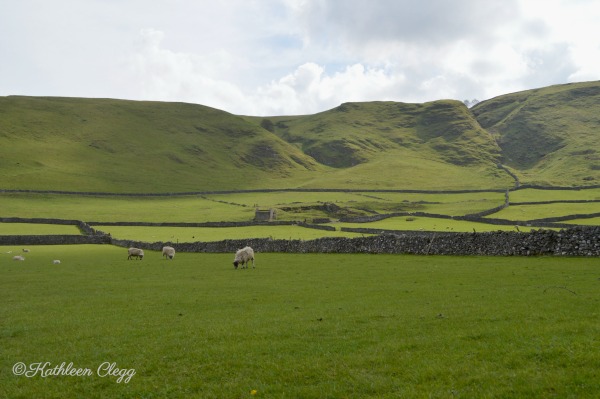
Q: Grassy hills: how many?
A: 3